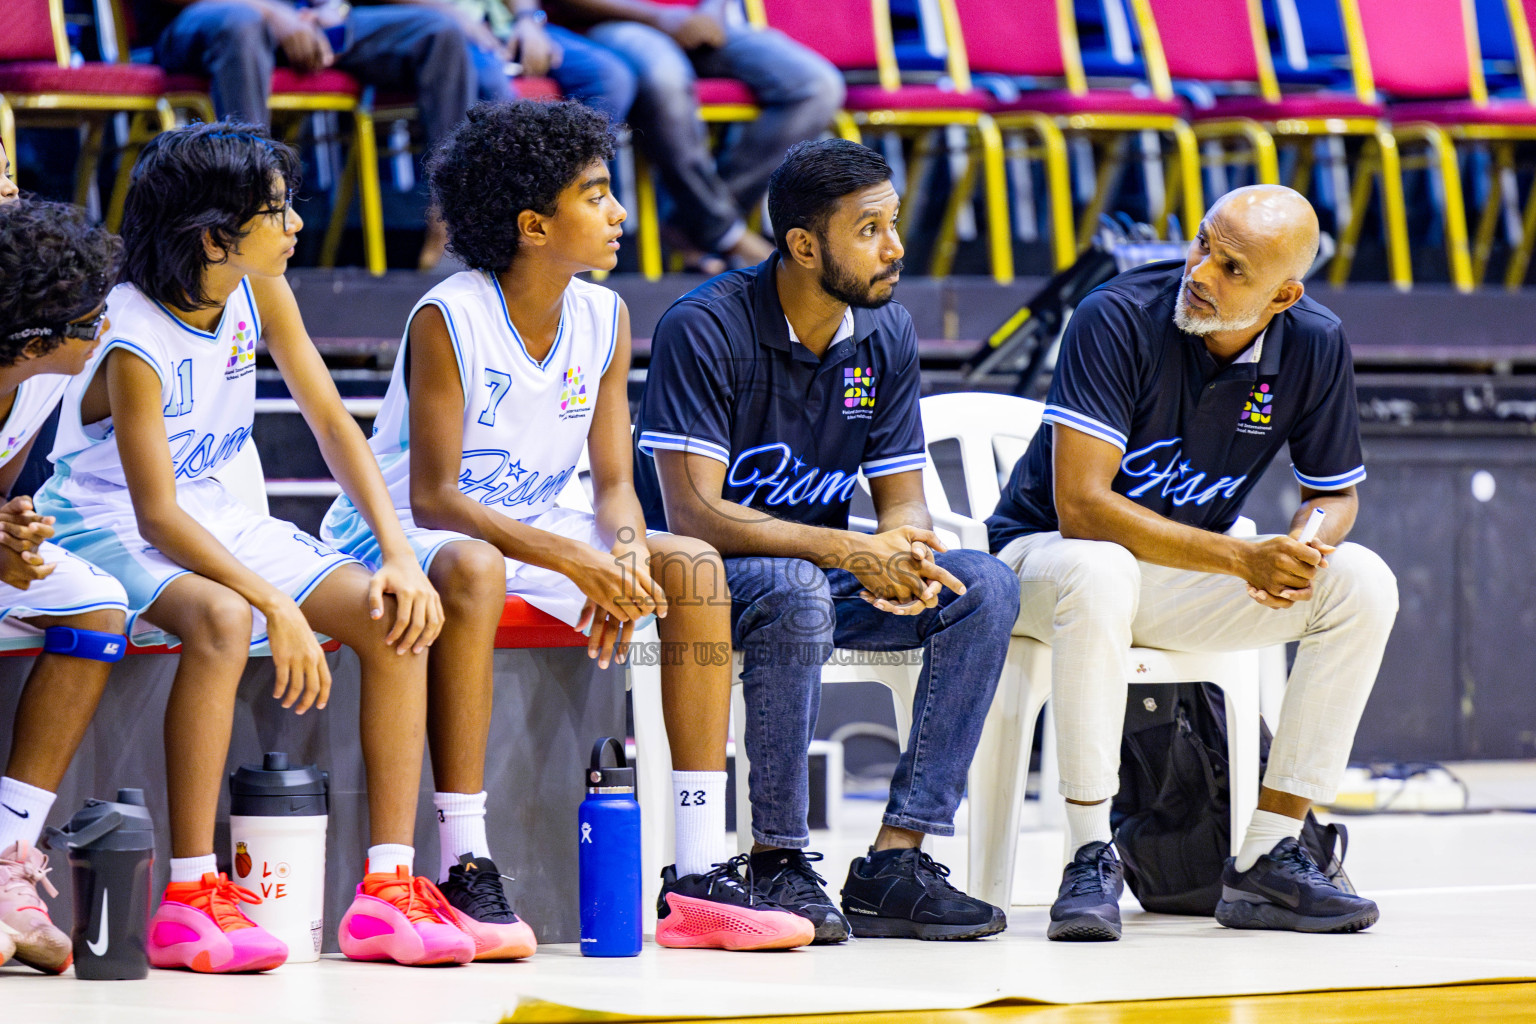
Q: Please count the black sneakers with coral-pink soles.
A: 2